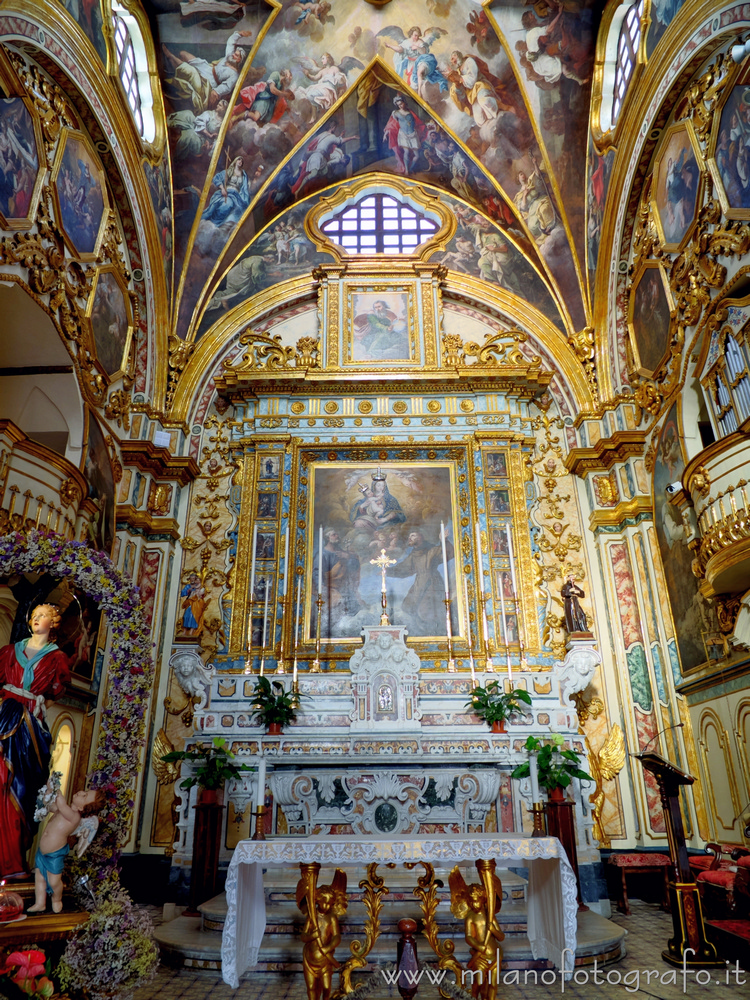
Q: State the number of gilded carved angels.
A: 2